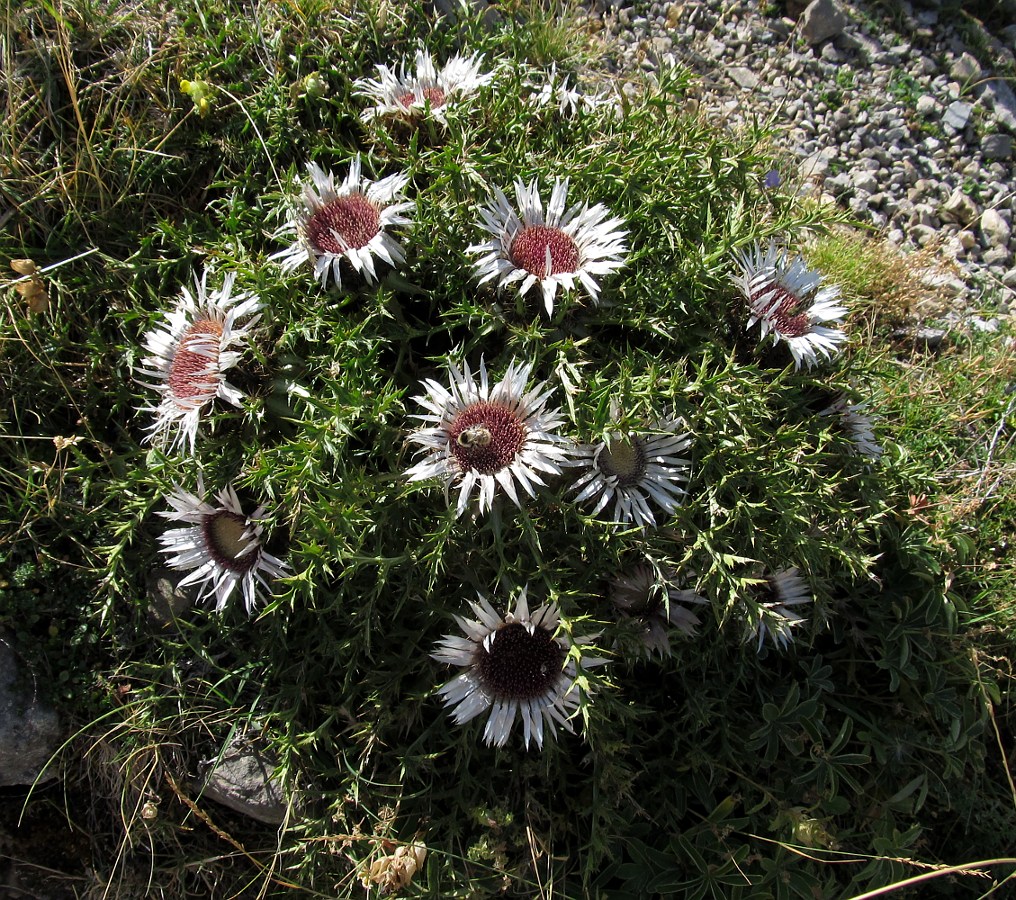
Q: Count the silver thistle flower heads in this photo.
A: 13